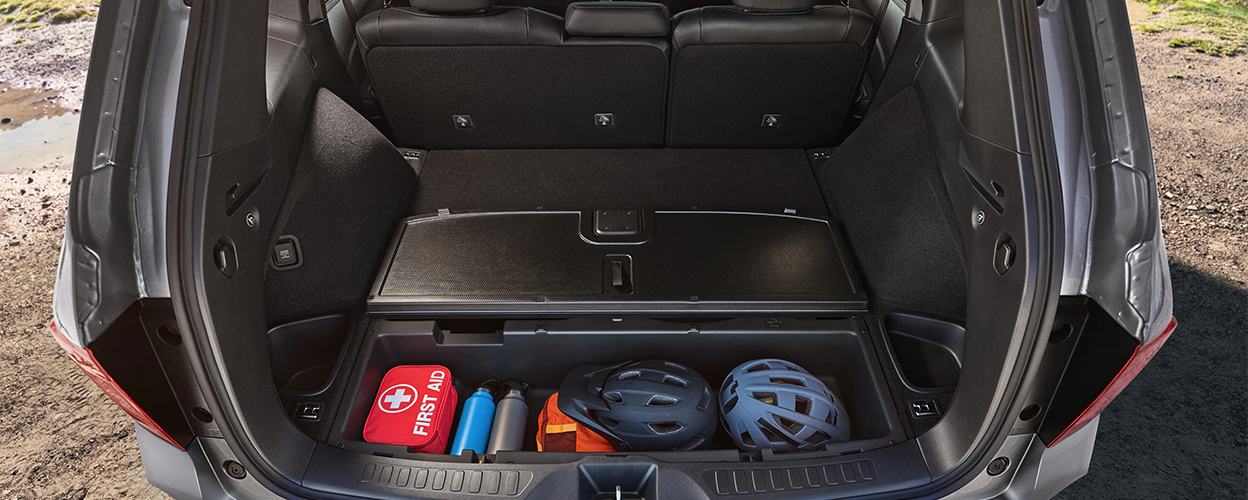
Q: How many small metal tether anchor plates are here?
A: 3